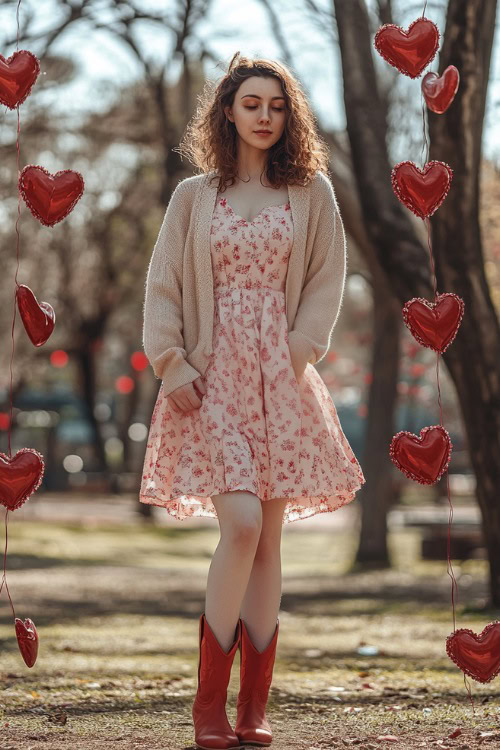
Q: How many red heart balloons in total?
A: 11